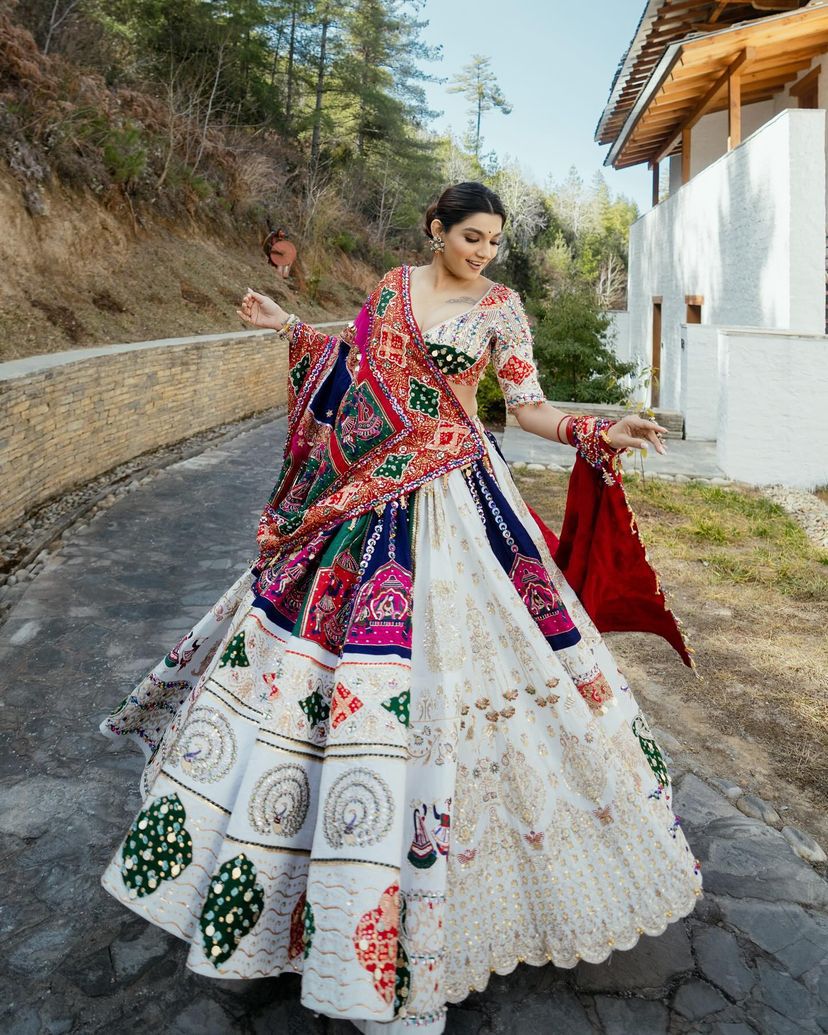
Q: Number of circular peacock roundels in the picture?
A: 3